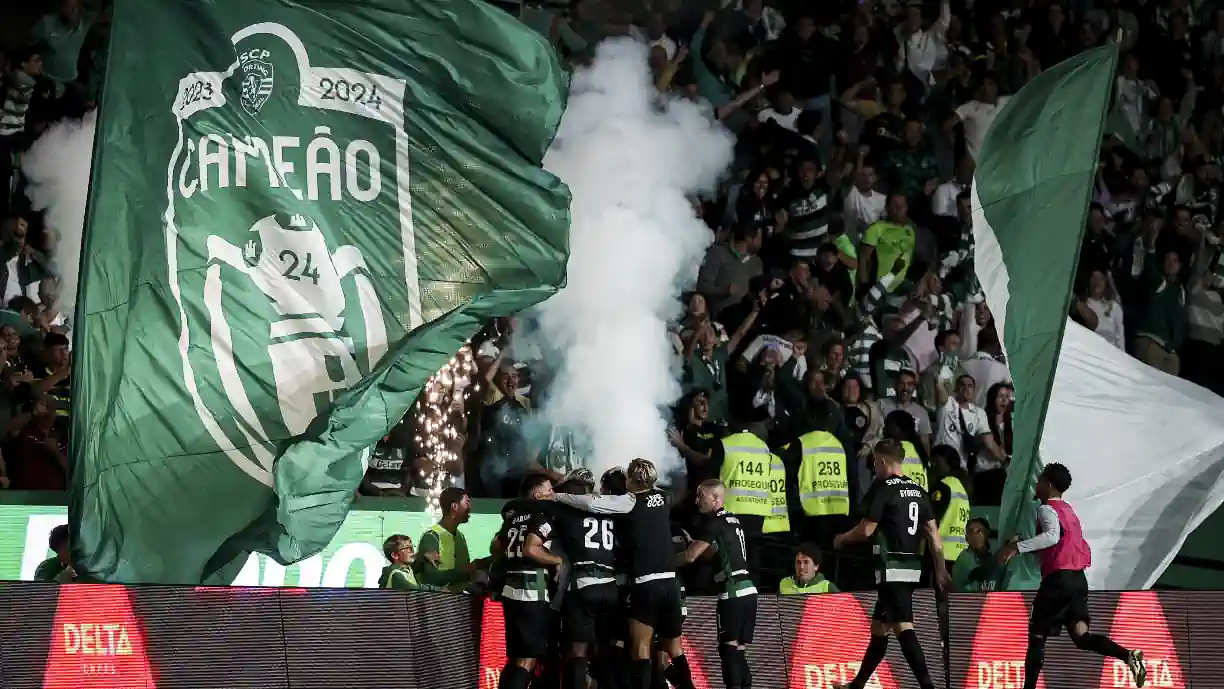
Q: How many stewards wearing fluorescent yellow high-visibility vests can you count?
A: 5